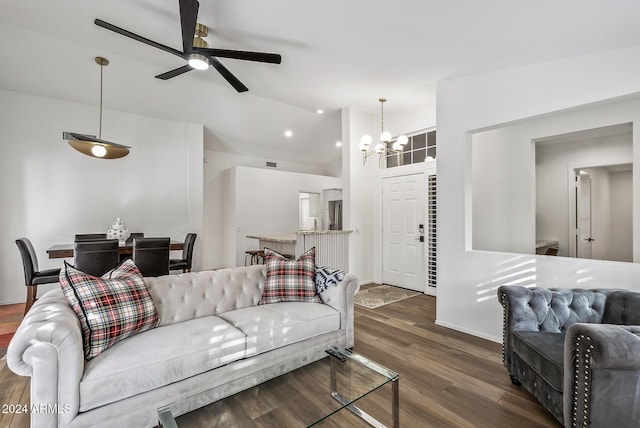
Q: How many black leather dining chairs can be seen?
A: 6